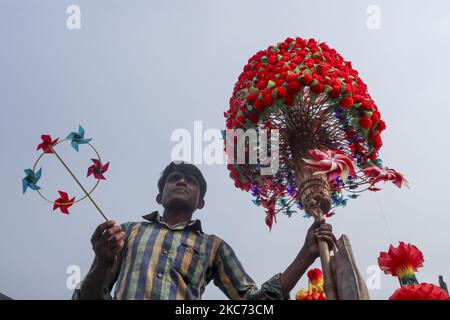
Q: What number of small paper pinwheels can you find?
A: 5